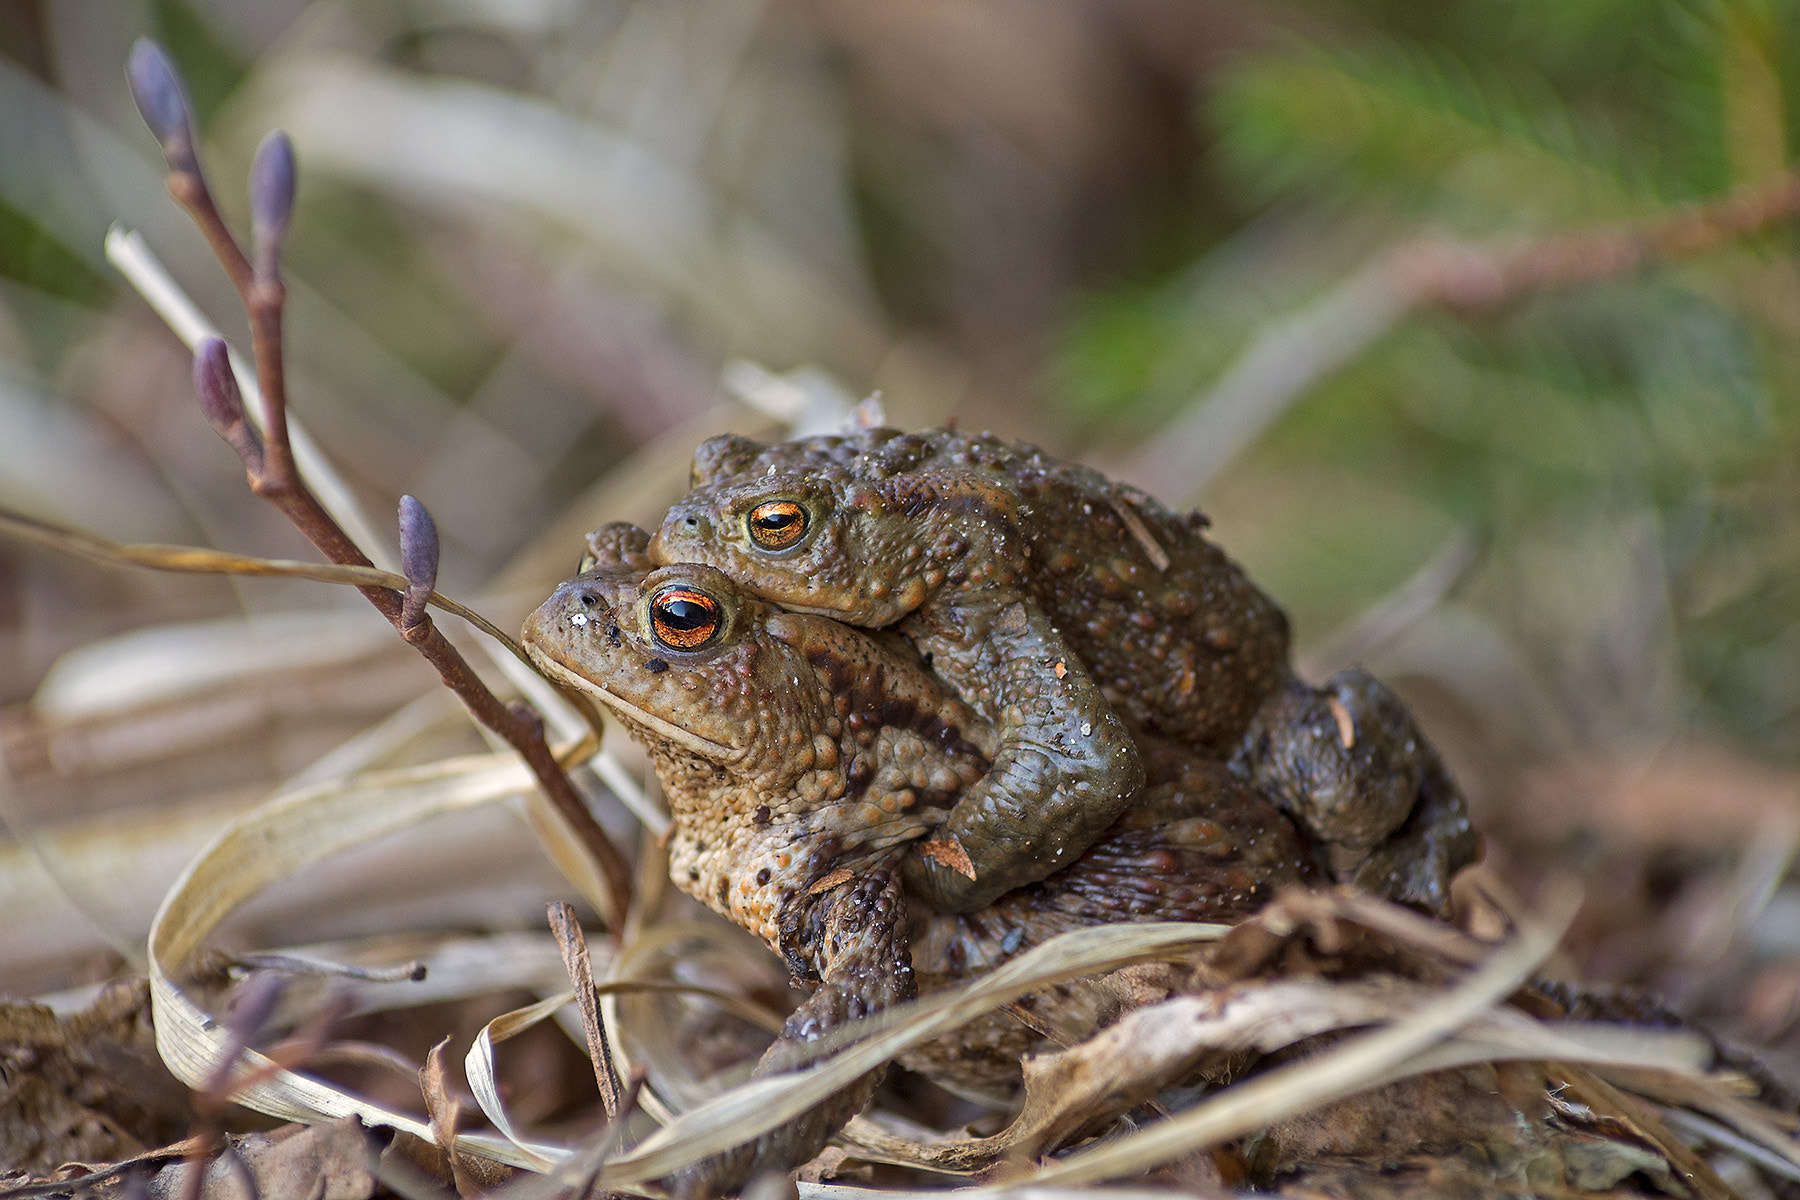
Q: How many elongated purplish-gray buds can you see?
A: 4